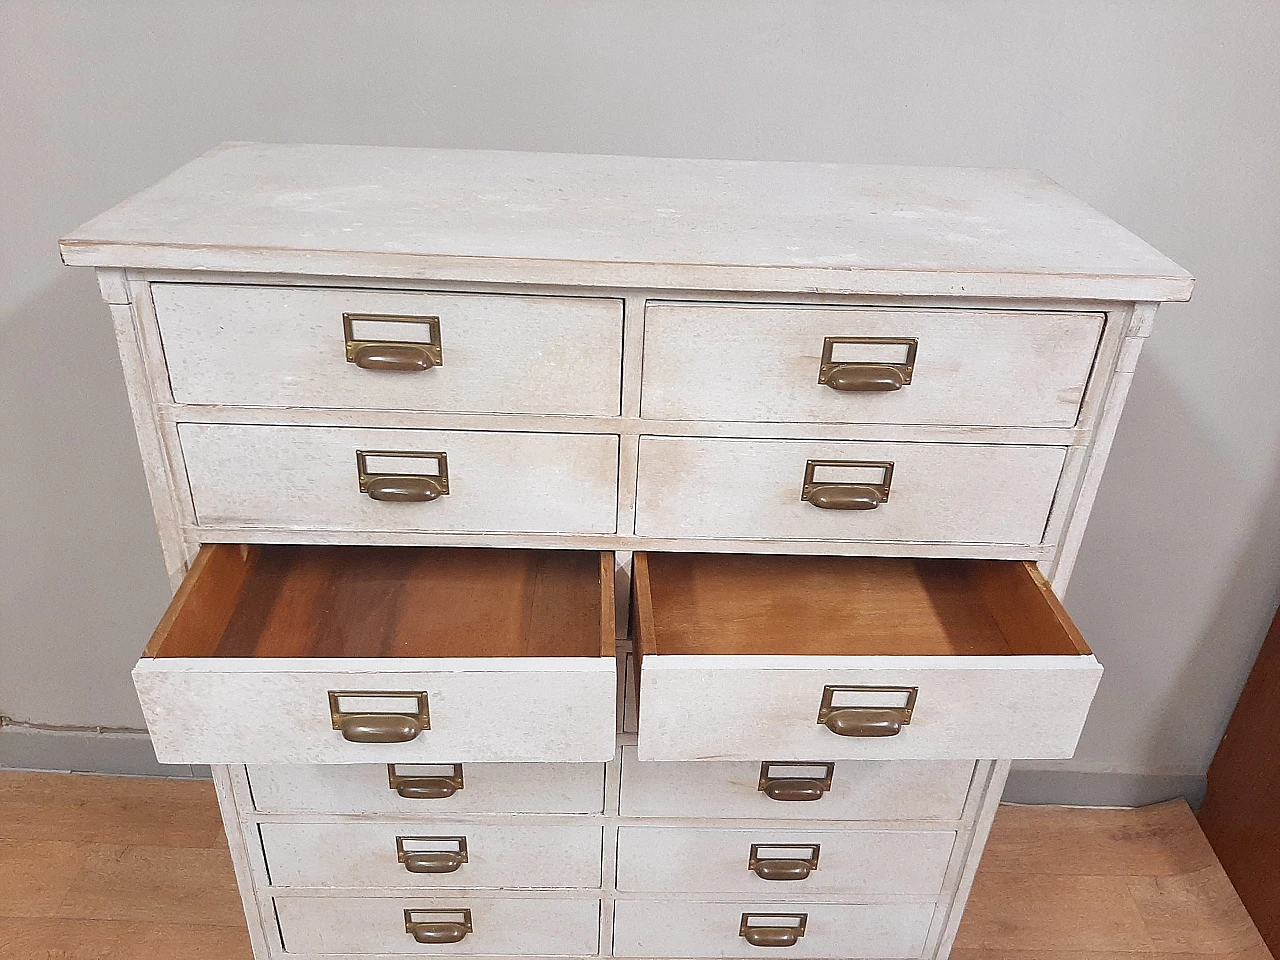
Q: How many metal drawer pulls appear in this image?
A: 12